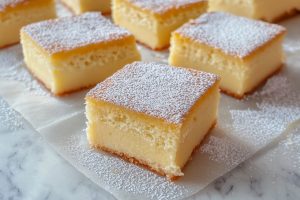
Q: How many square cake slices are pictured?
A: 7